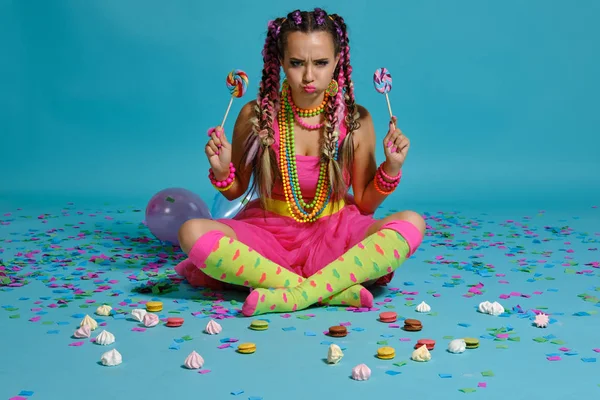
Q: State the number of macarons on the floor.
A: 10